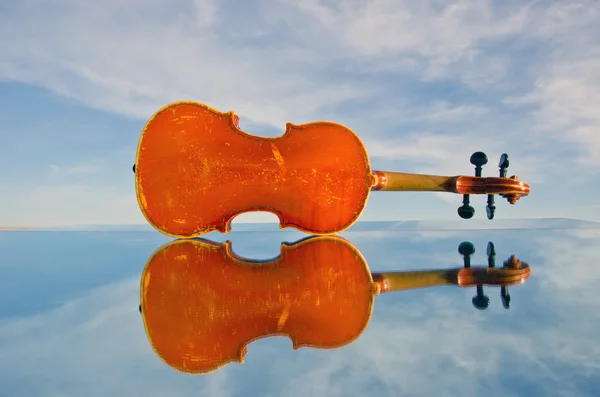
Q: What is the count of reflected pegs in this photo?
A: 4